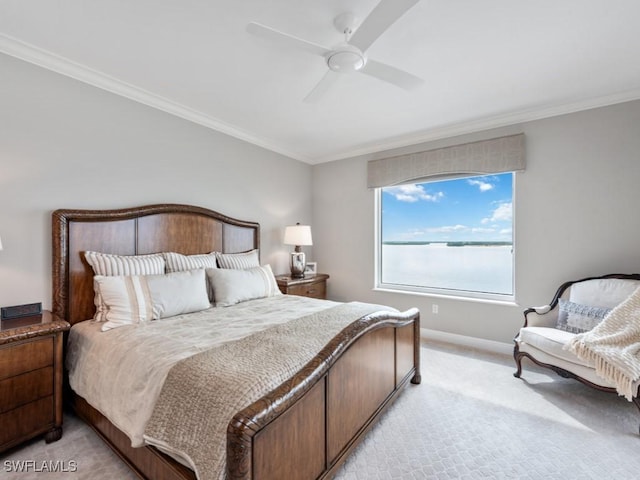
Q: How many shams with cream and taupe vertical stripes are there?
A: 3